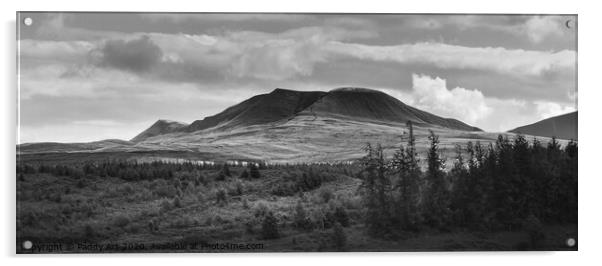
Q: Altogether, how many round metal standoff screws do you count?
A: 4